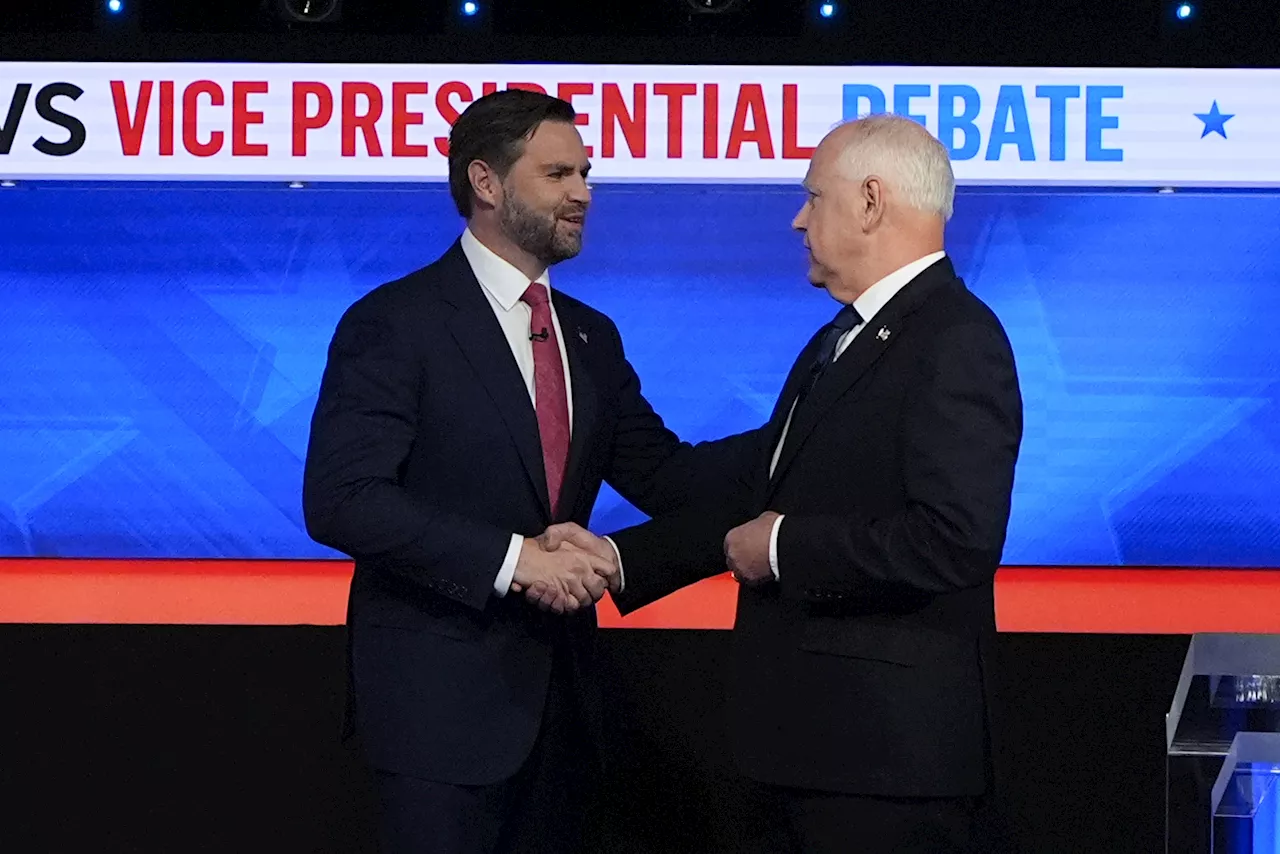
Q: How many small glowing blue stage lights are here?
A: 4